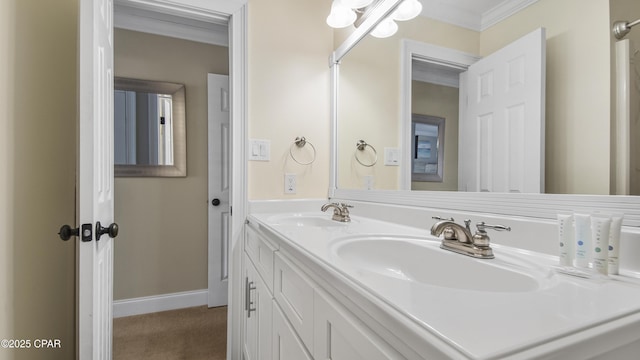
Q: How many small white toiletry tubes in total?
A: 4